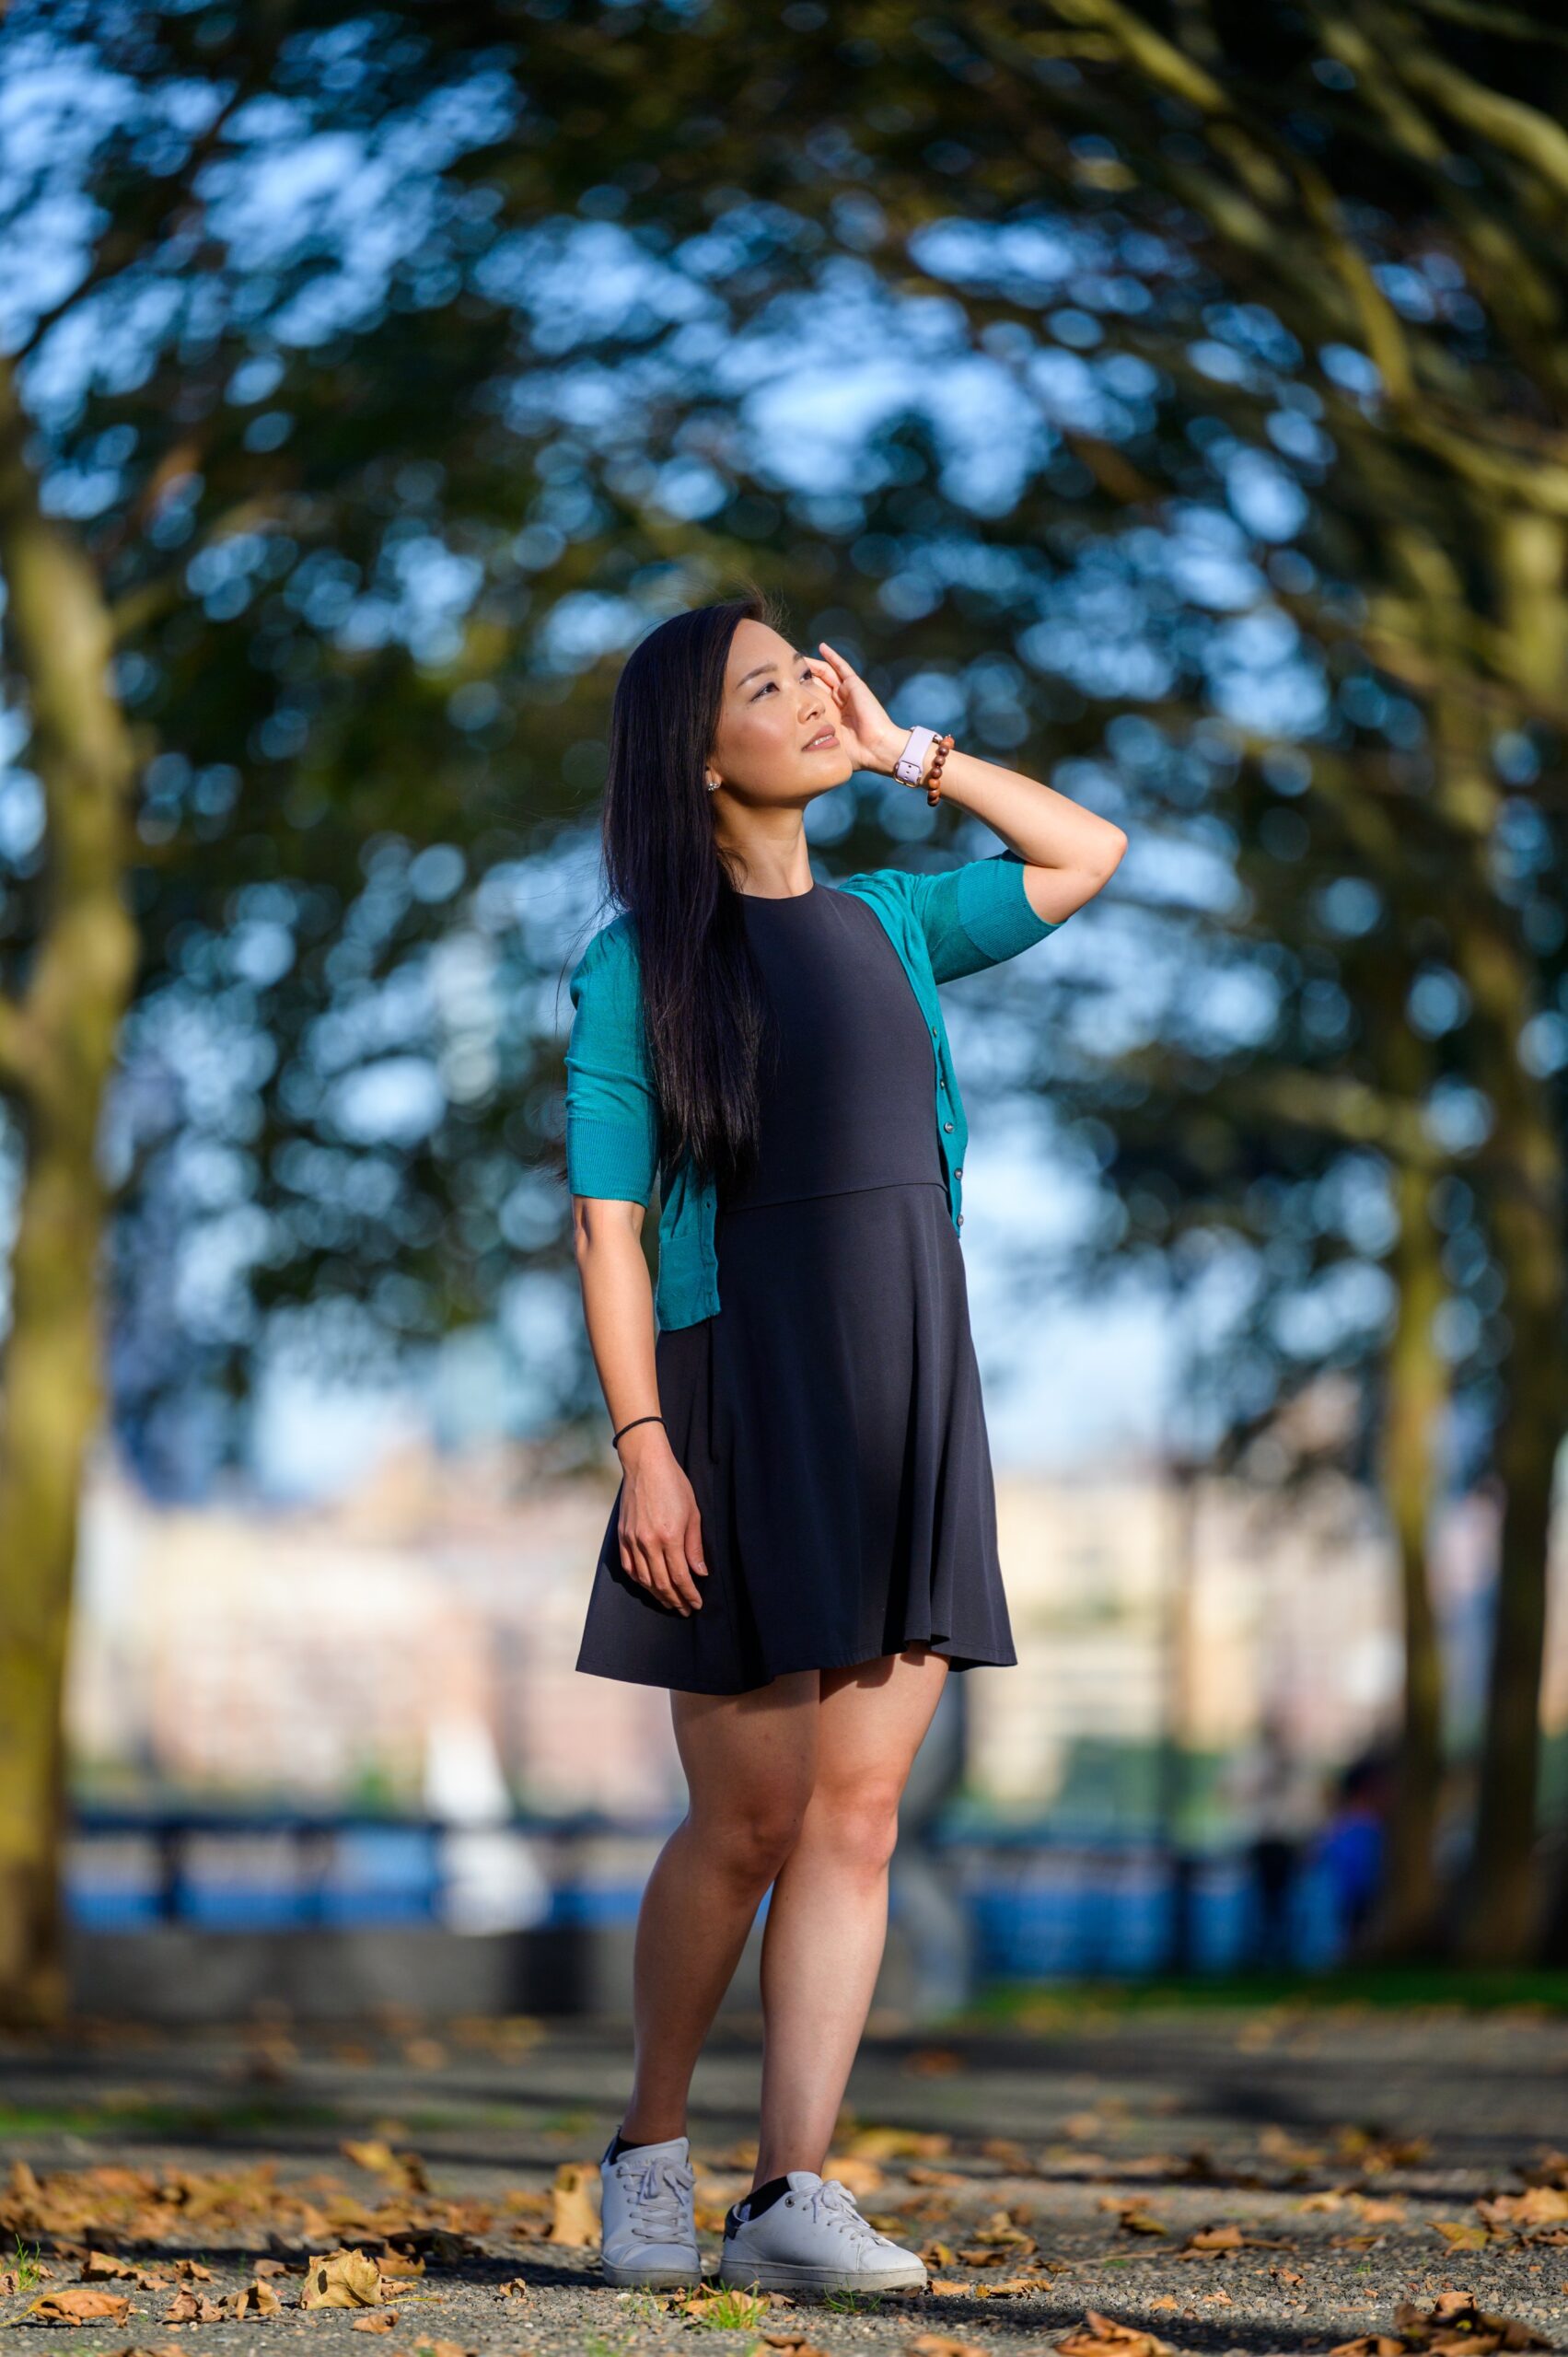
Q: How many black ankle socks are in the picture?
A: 2